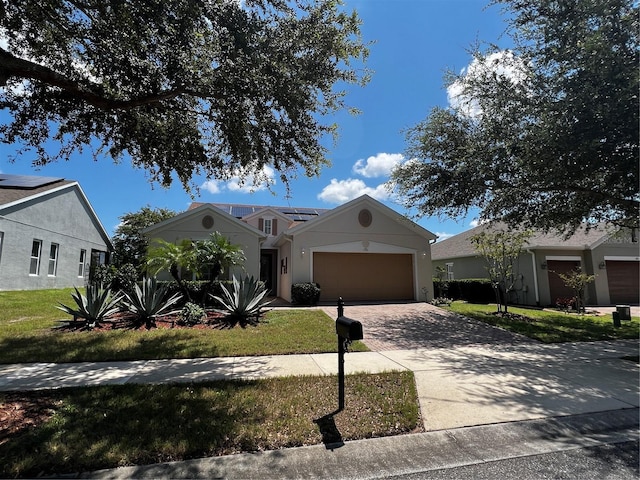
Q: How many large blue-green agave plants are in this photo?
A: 3